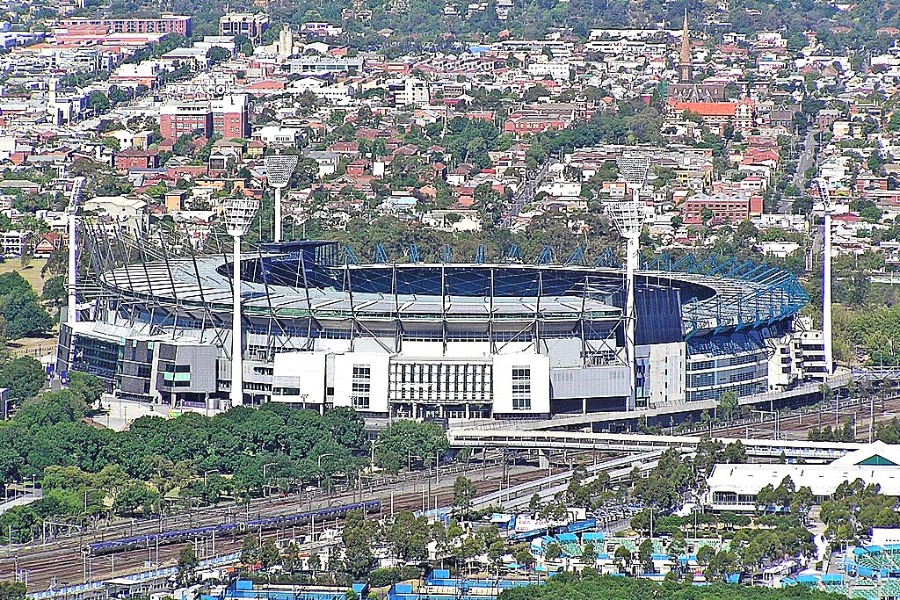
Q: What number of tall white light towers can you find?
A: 6